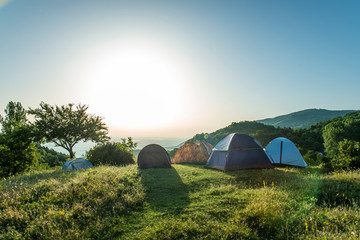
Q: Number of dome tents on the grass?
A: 5